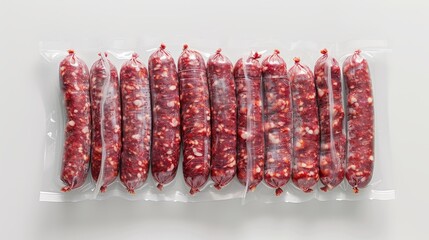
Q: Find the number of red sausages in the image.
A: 11